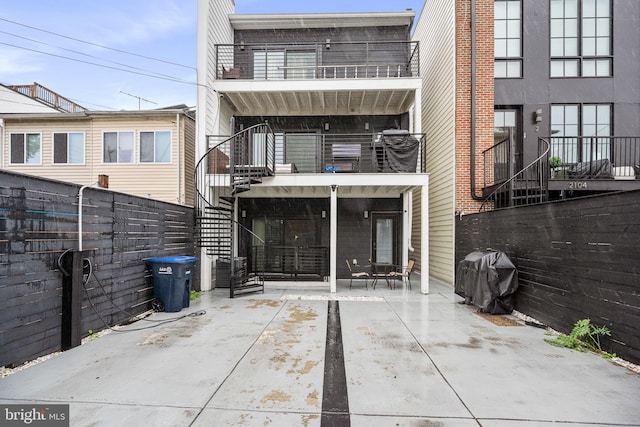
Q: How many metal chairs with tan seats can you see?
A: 2